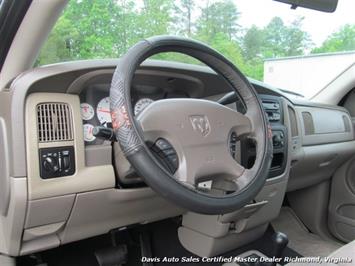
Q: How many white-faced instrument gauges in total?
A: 4